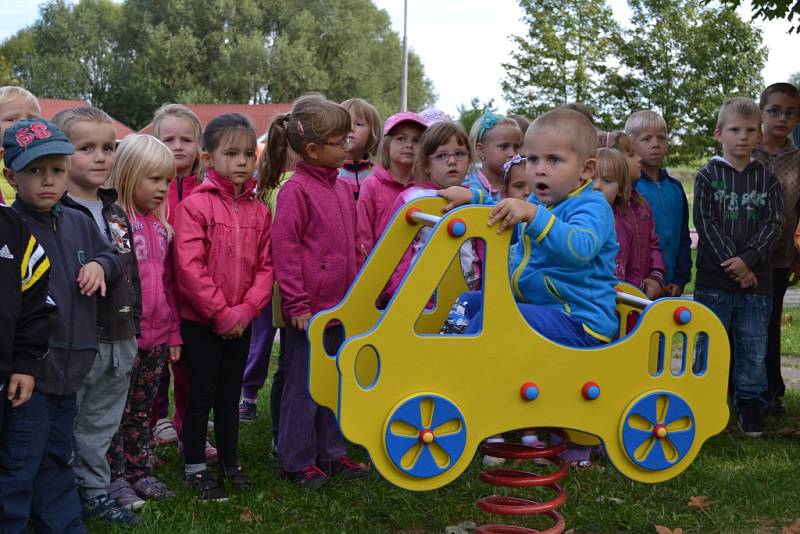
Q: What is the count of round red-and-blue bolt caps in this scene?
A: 4